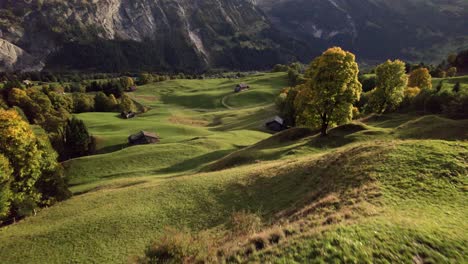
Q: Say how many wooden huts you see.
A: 4